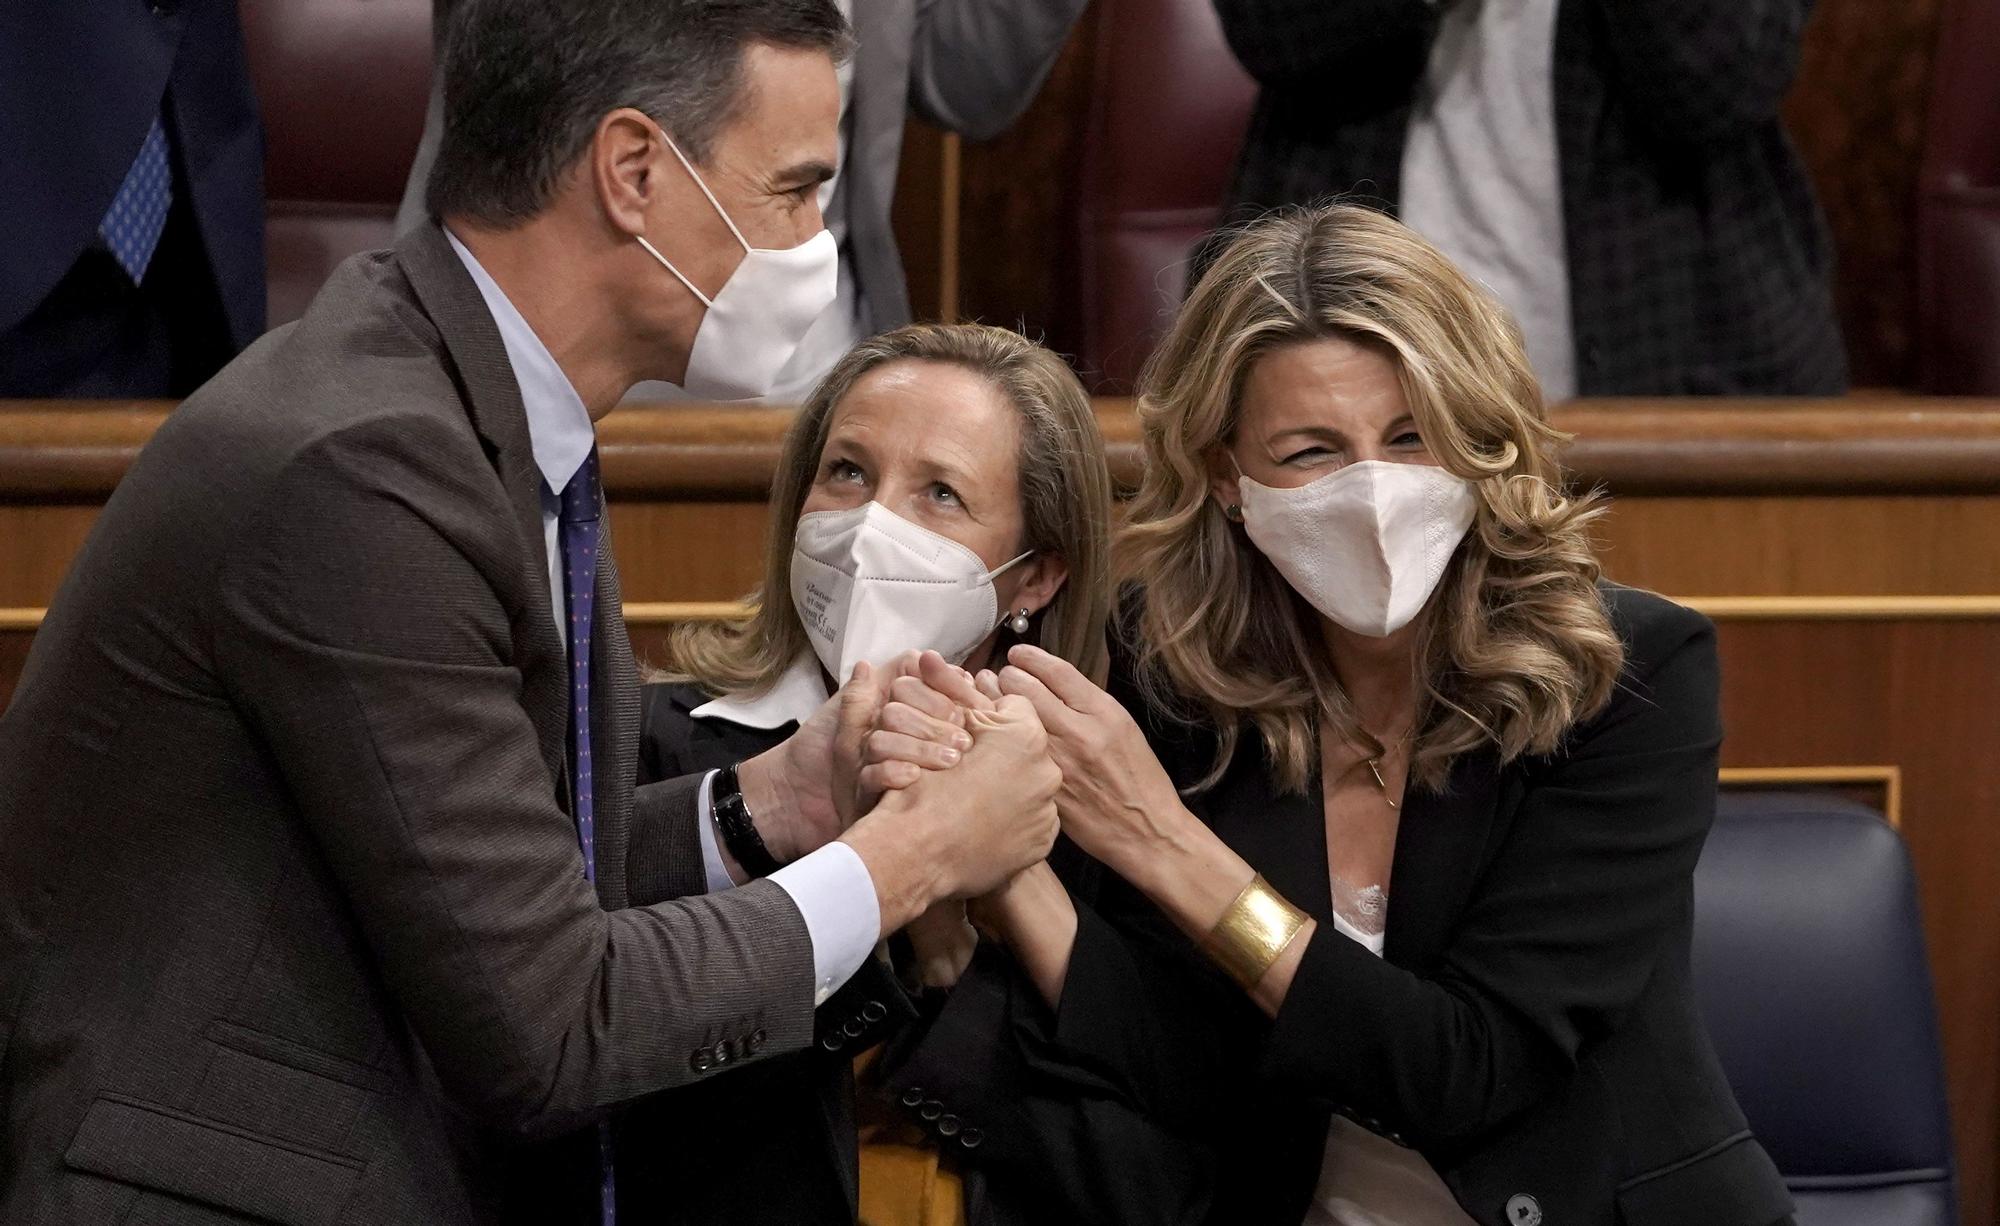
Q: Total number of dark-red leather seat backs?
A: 3